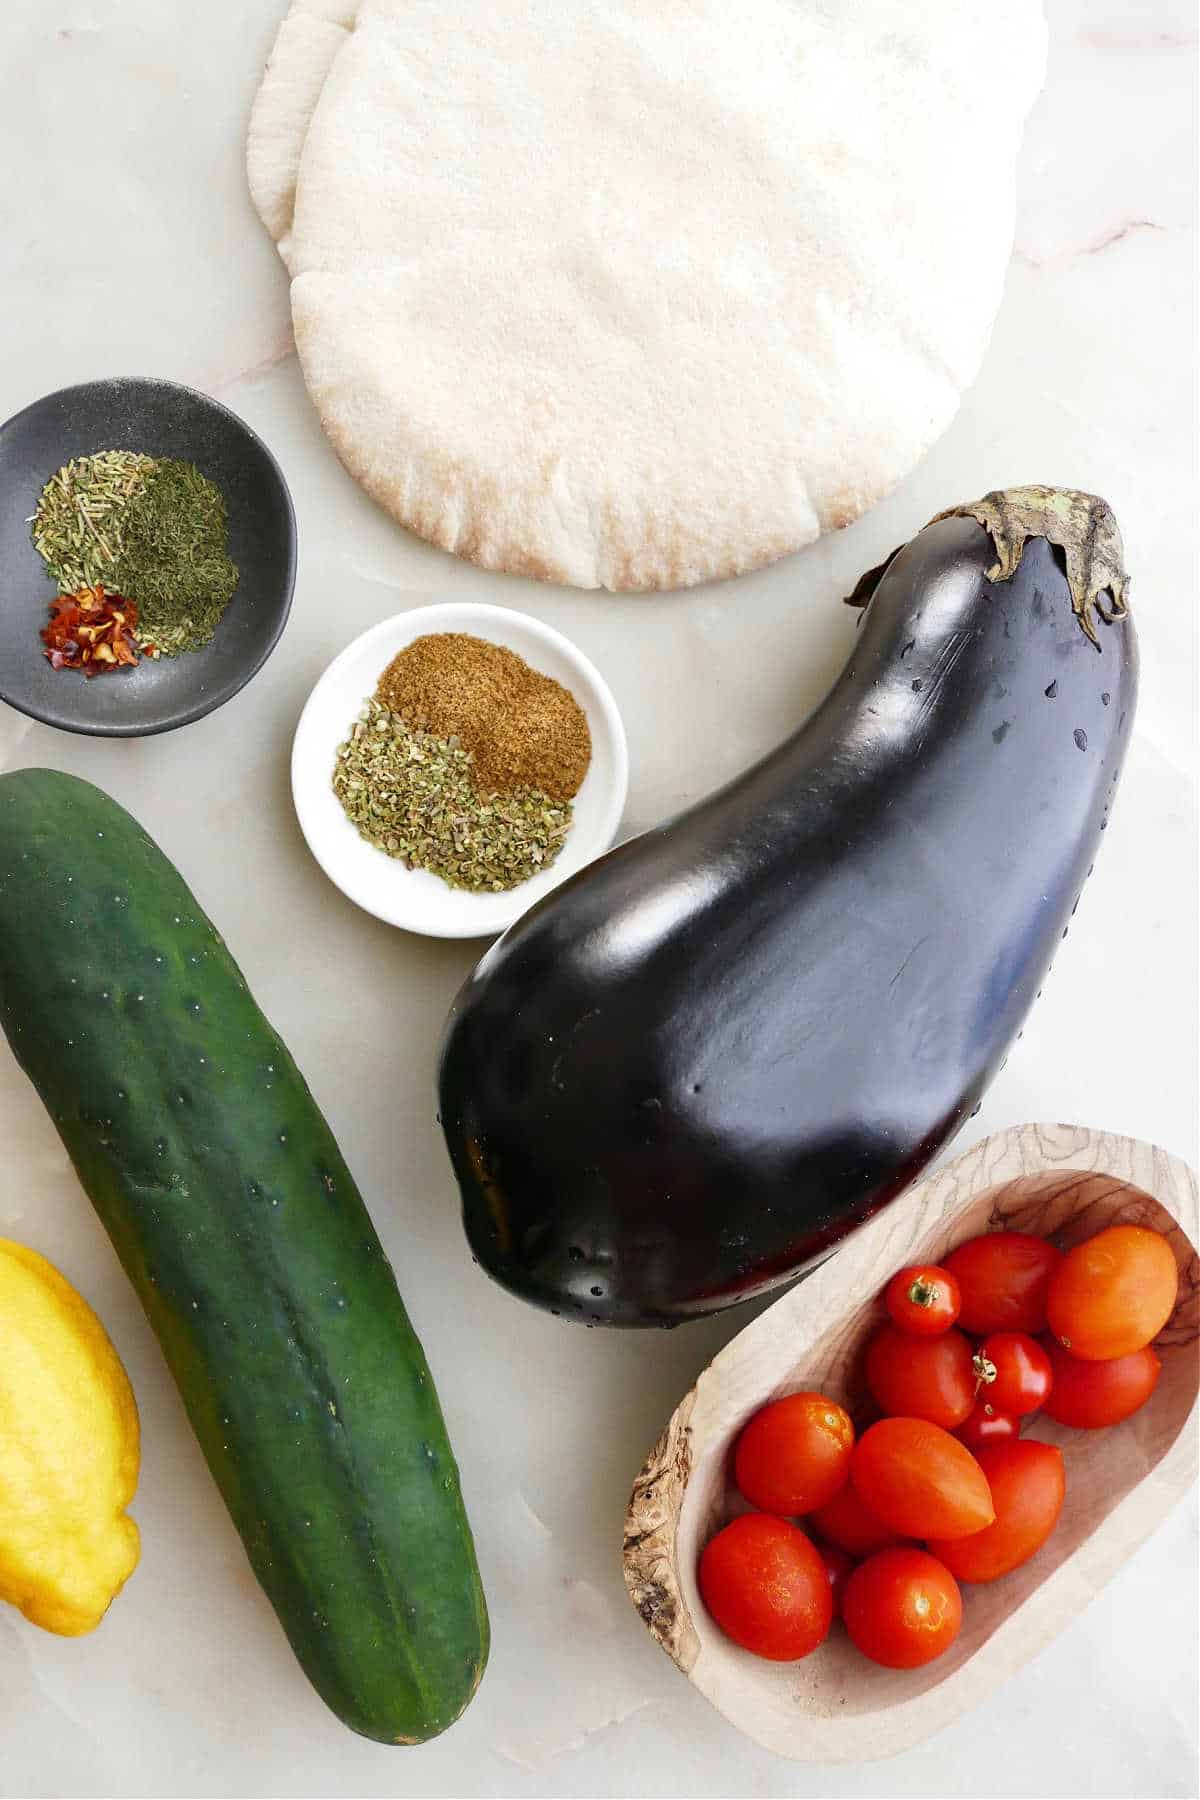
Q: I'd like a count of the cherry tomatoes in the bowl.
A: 14